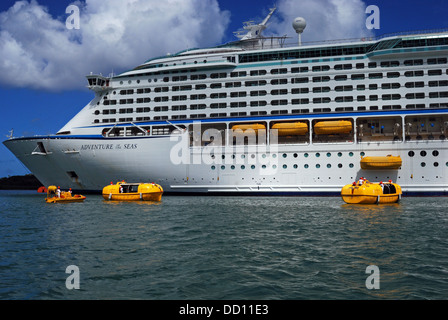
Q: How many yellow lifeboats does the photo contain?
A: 7